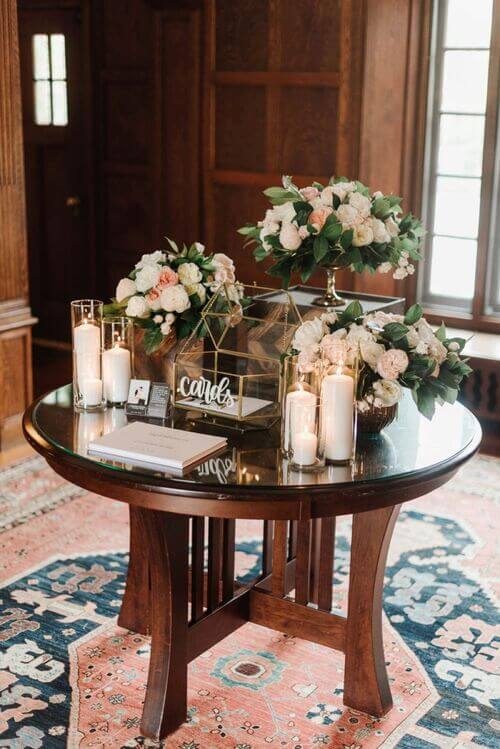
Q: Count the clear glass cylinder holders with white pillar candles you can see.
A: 6